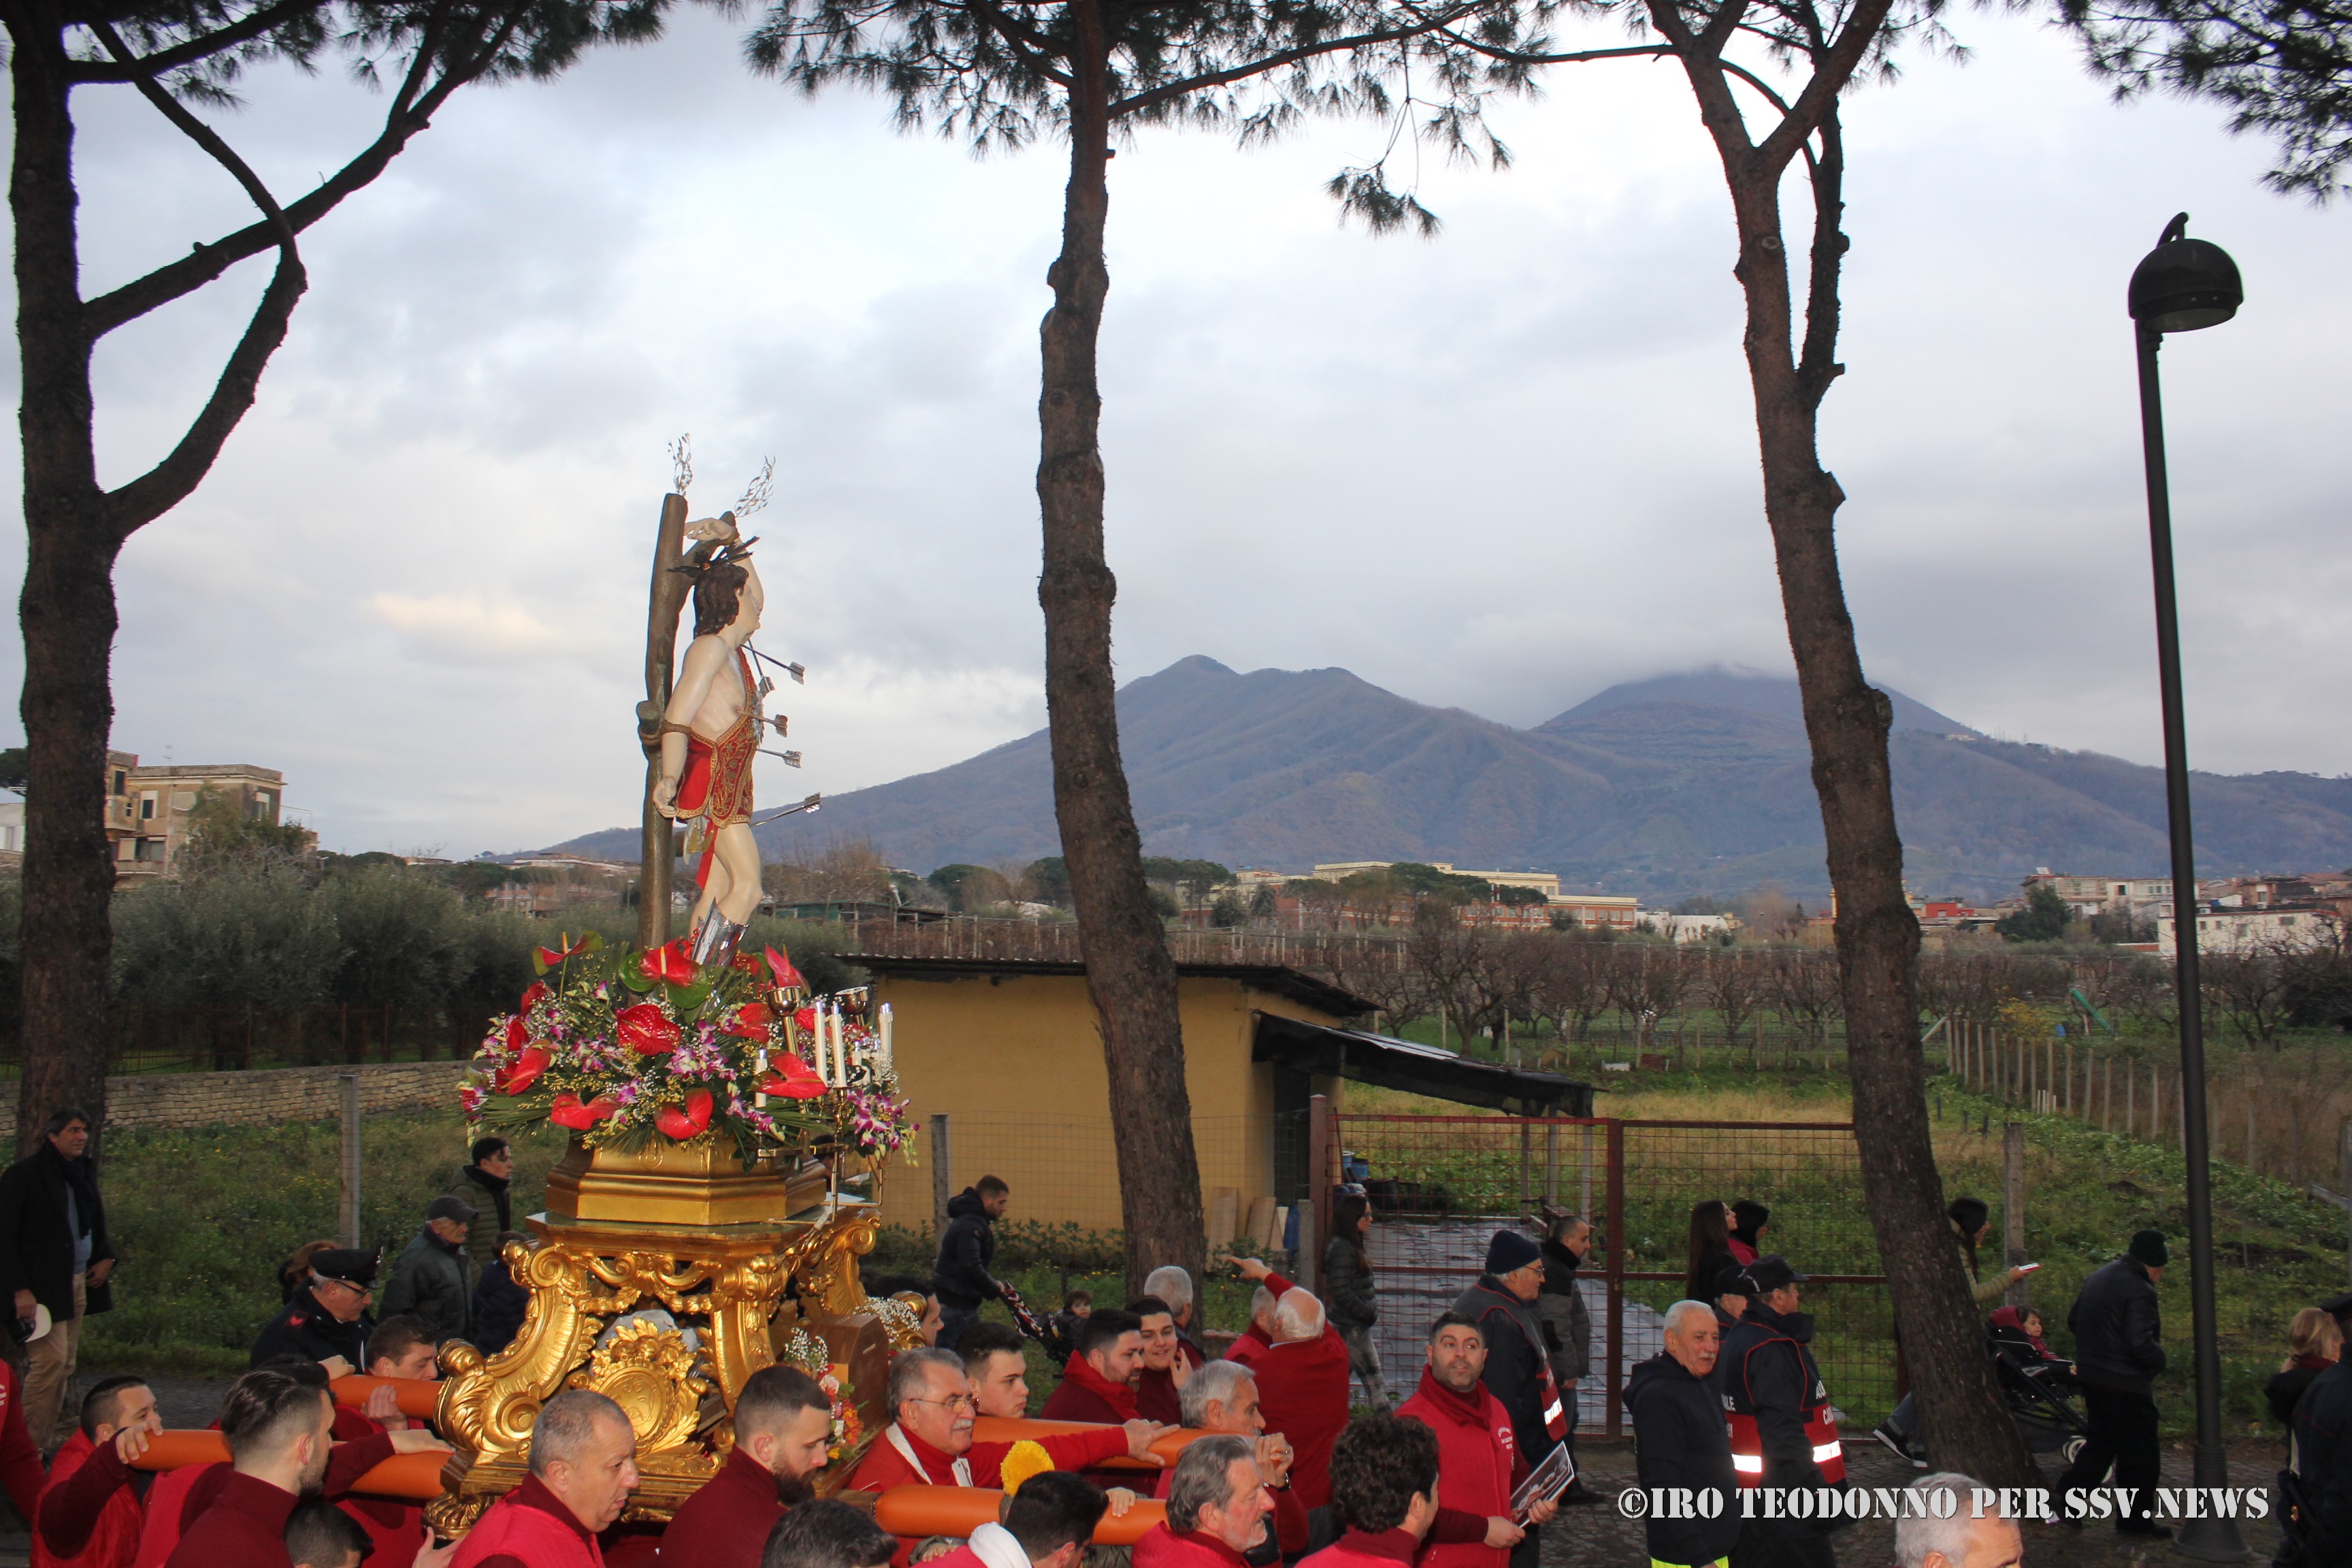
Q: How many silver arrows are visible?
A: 5